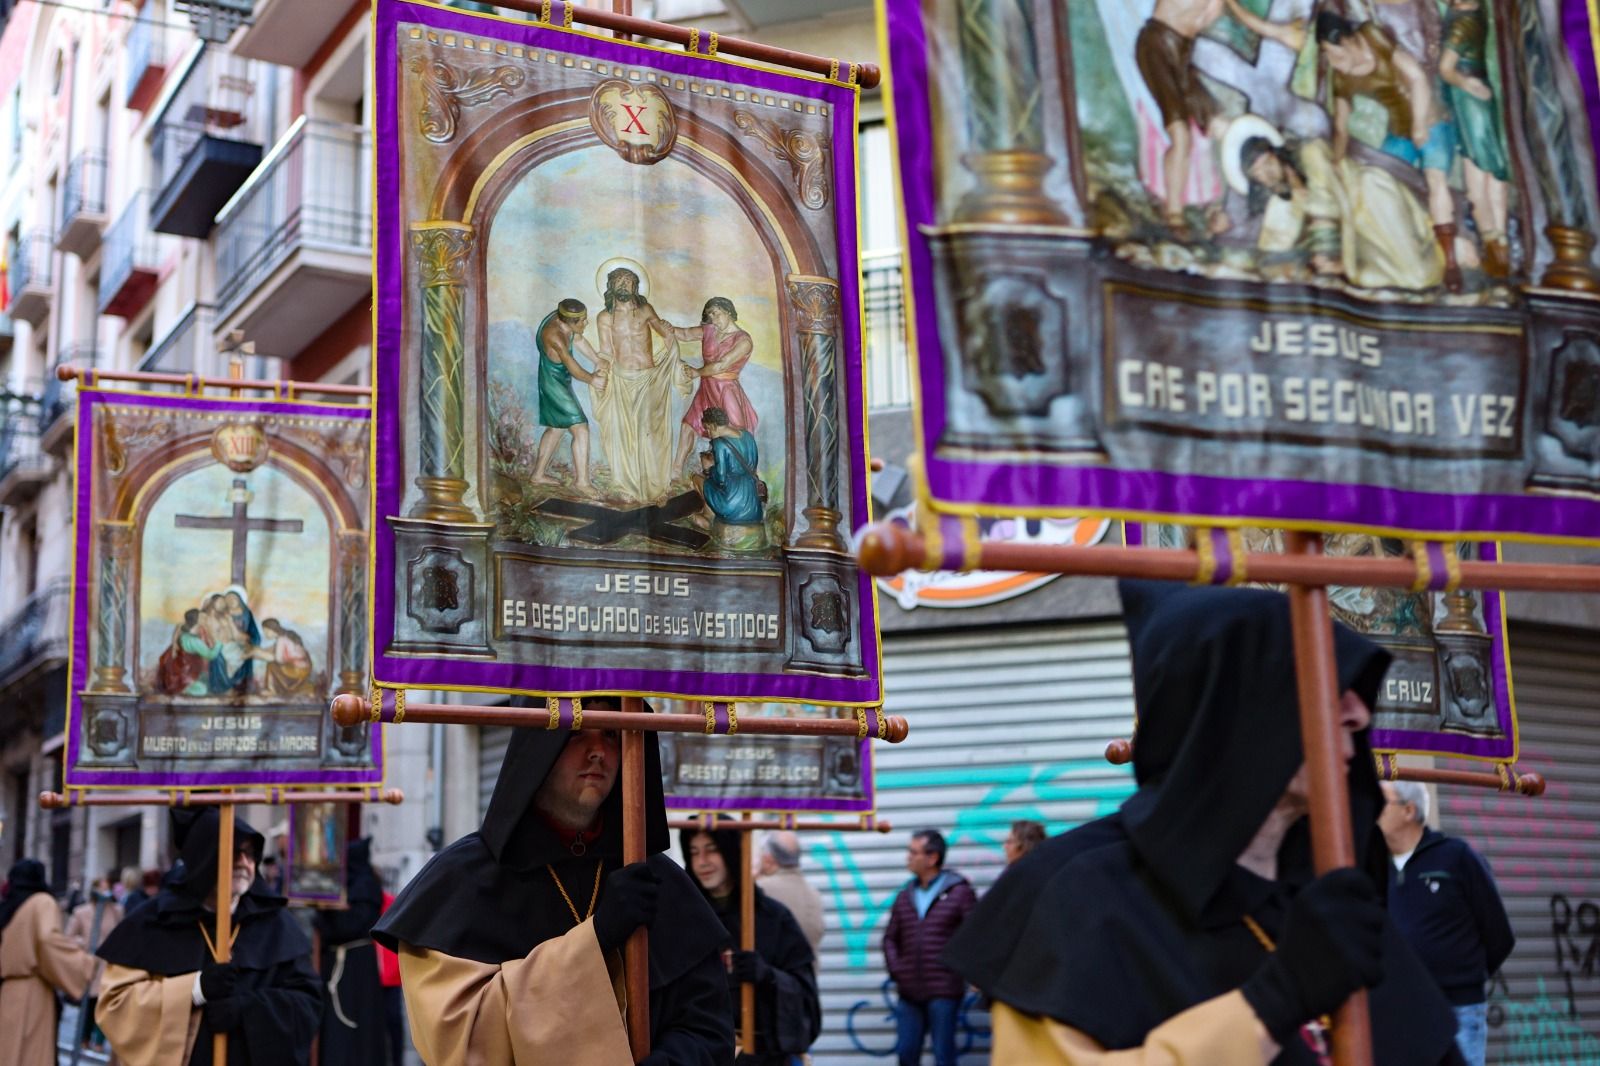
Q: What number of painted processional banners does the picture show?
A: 6